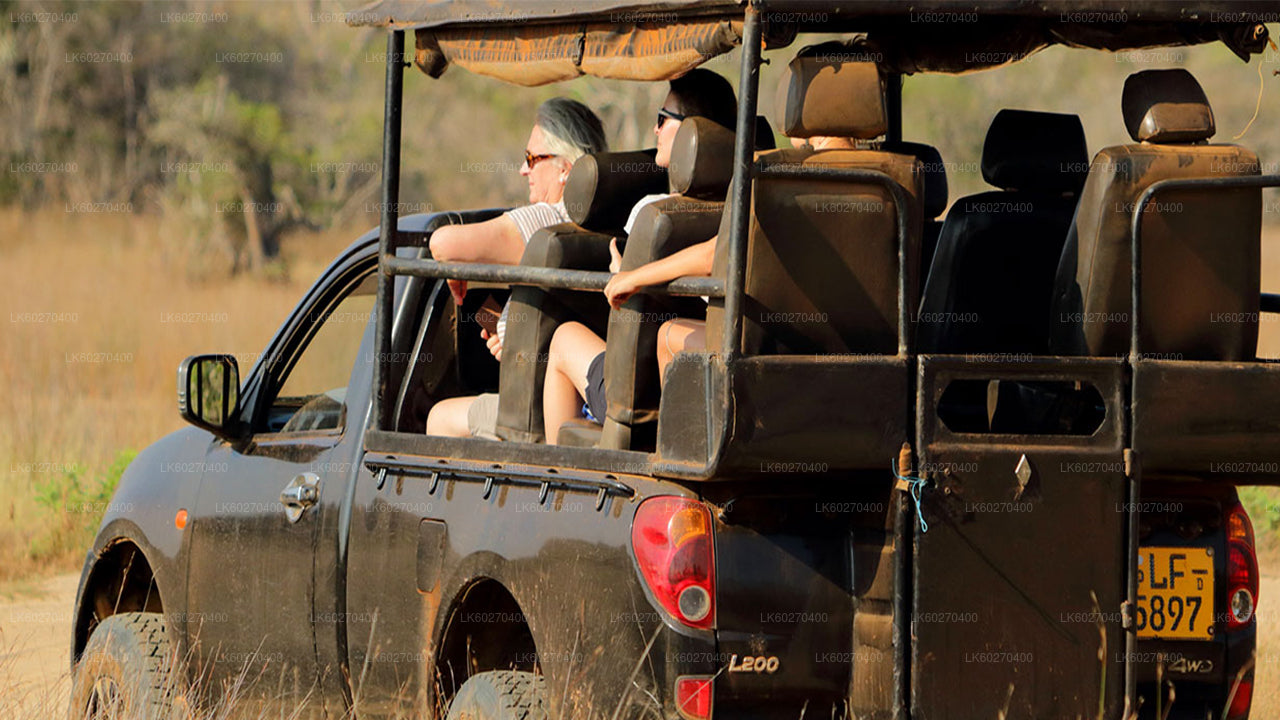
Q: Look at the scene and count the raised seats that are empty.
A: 3